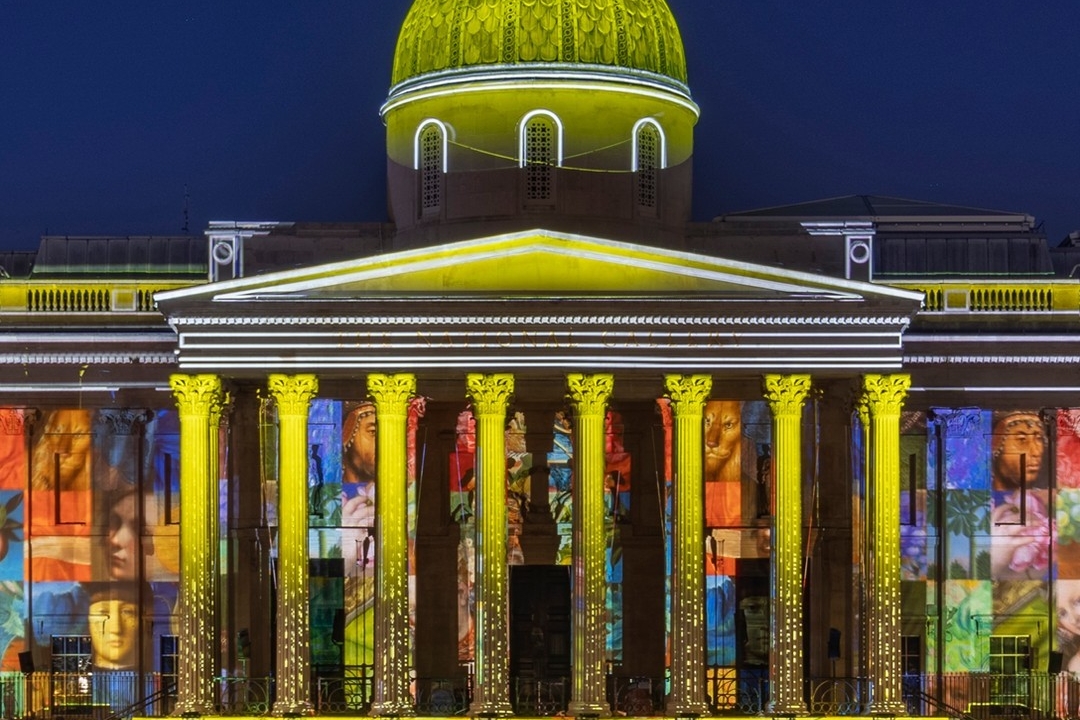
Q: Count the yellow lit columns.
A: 8